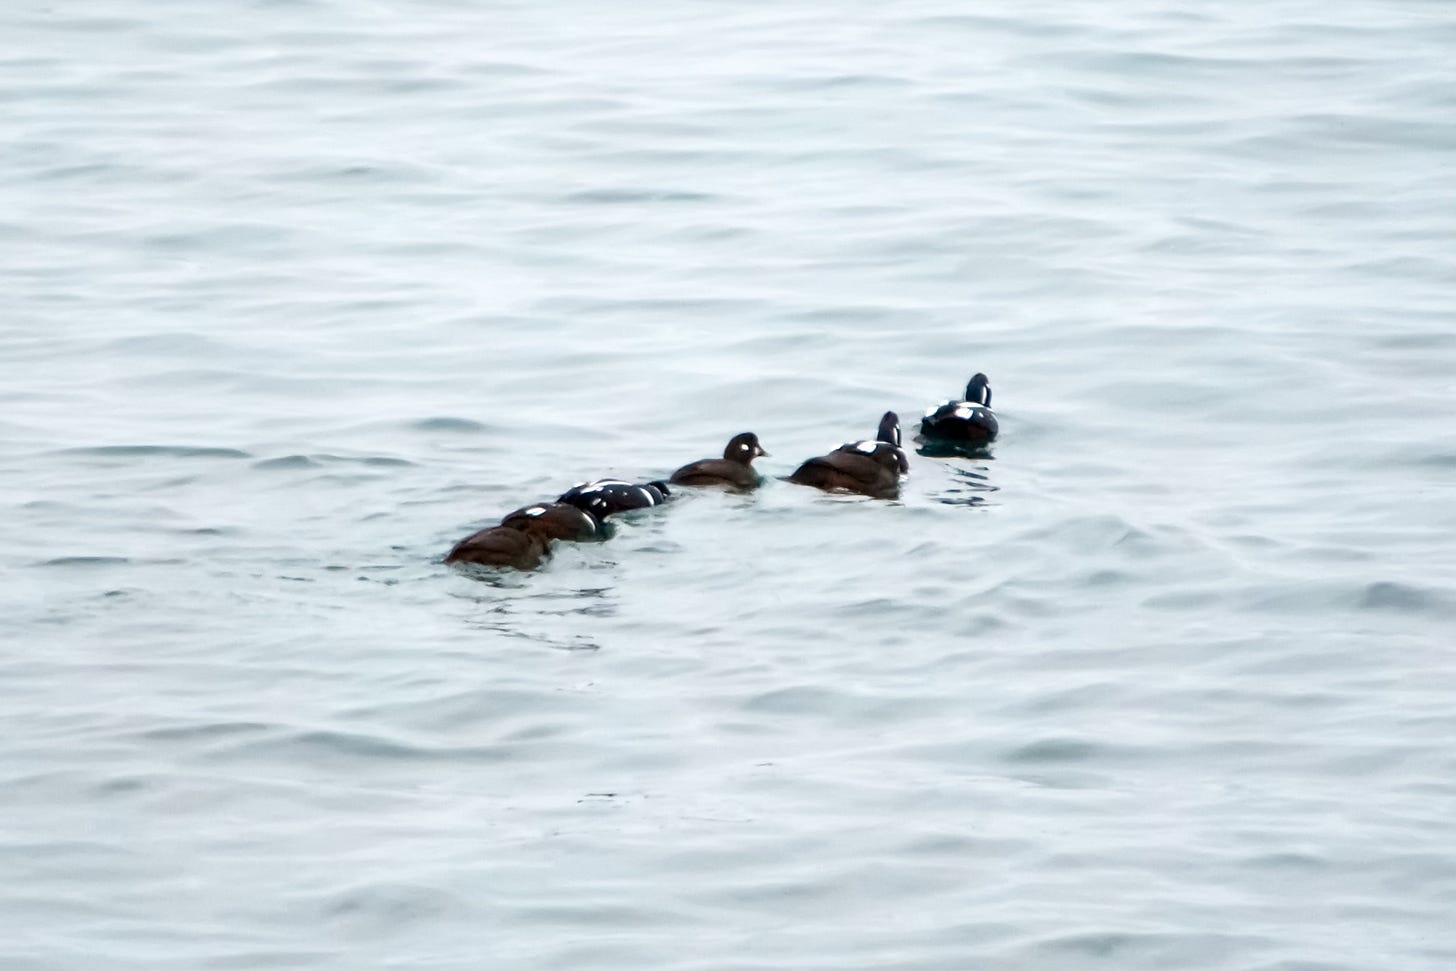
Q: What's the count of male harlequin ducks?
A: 4